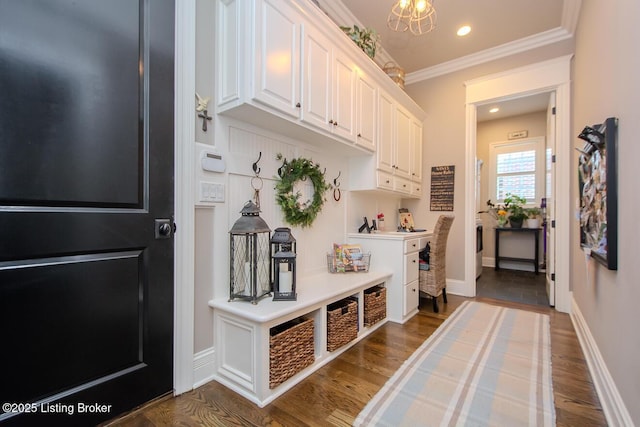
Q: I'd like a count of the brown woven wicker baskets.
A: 3